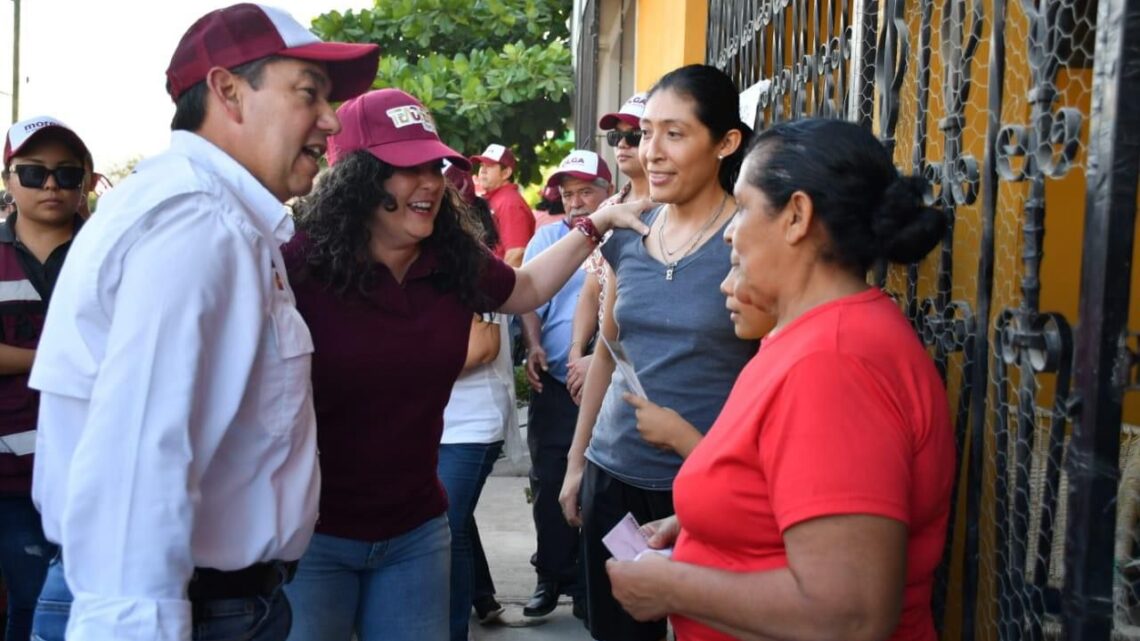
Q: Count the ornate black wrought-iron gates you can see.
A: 1